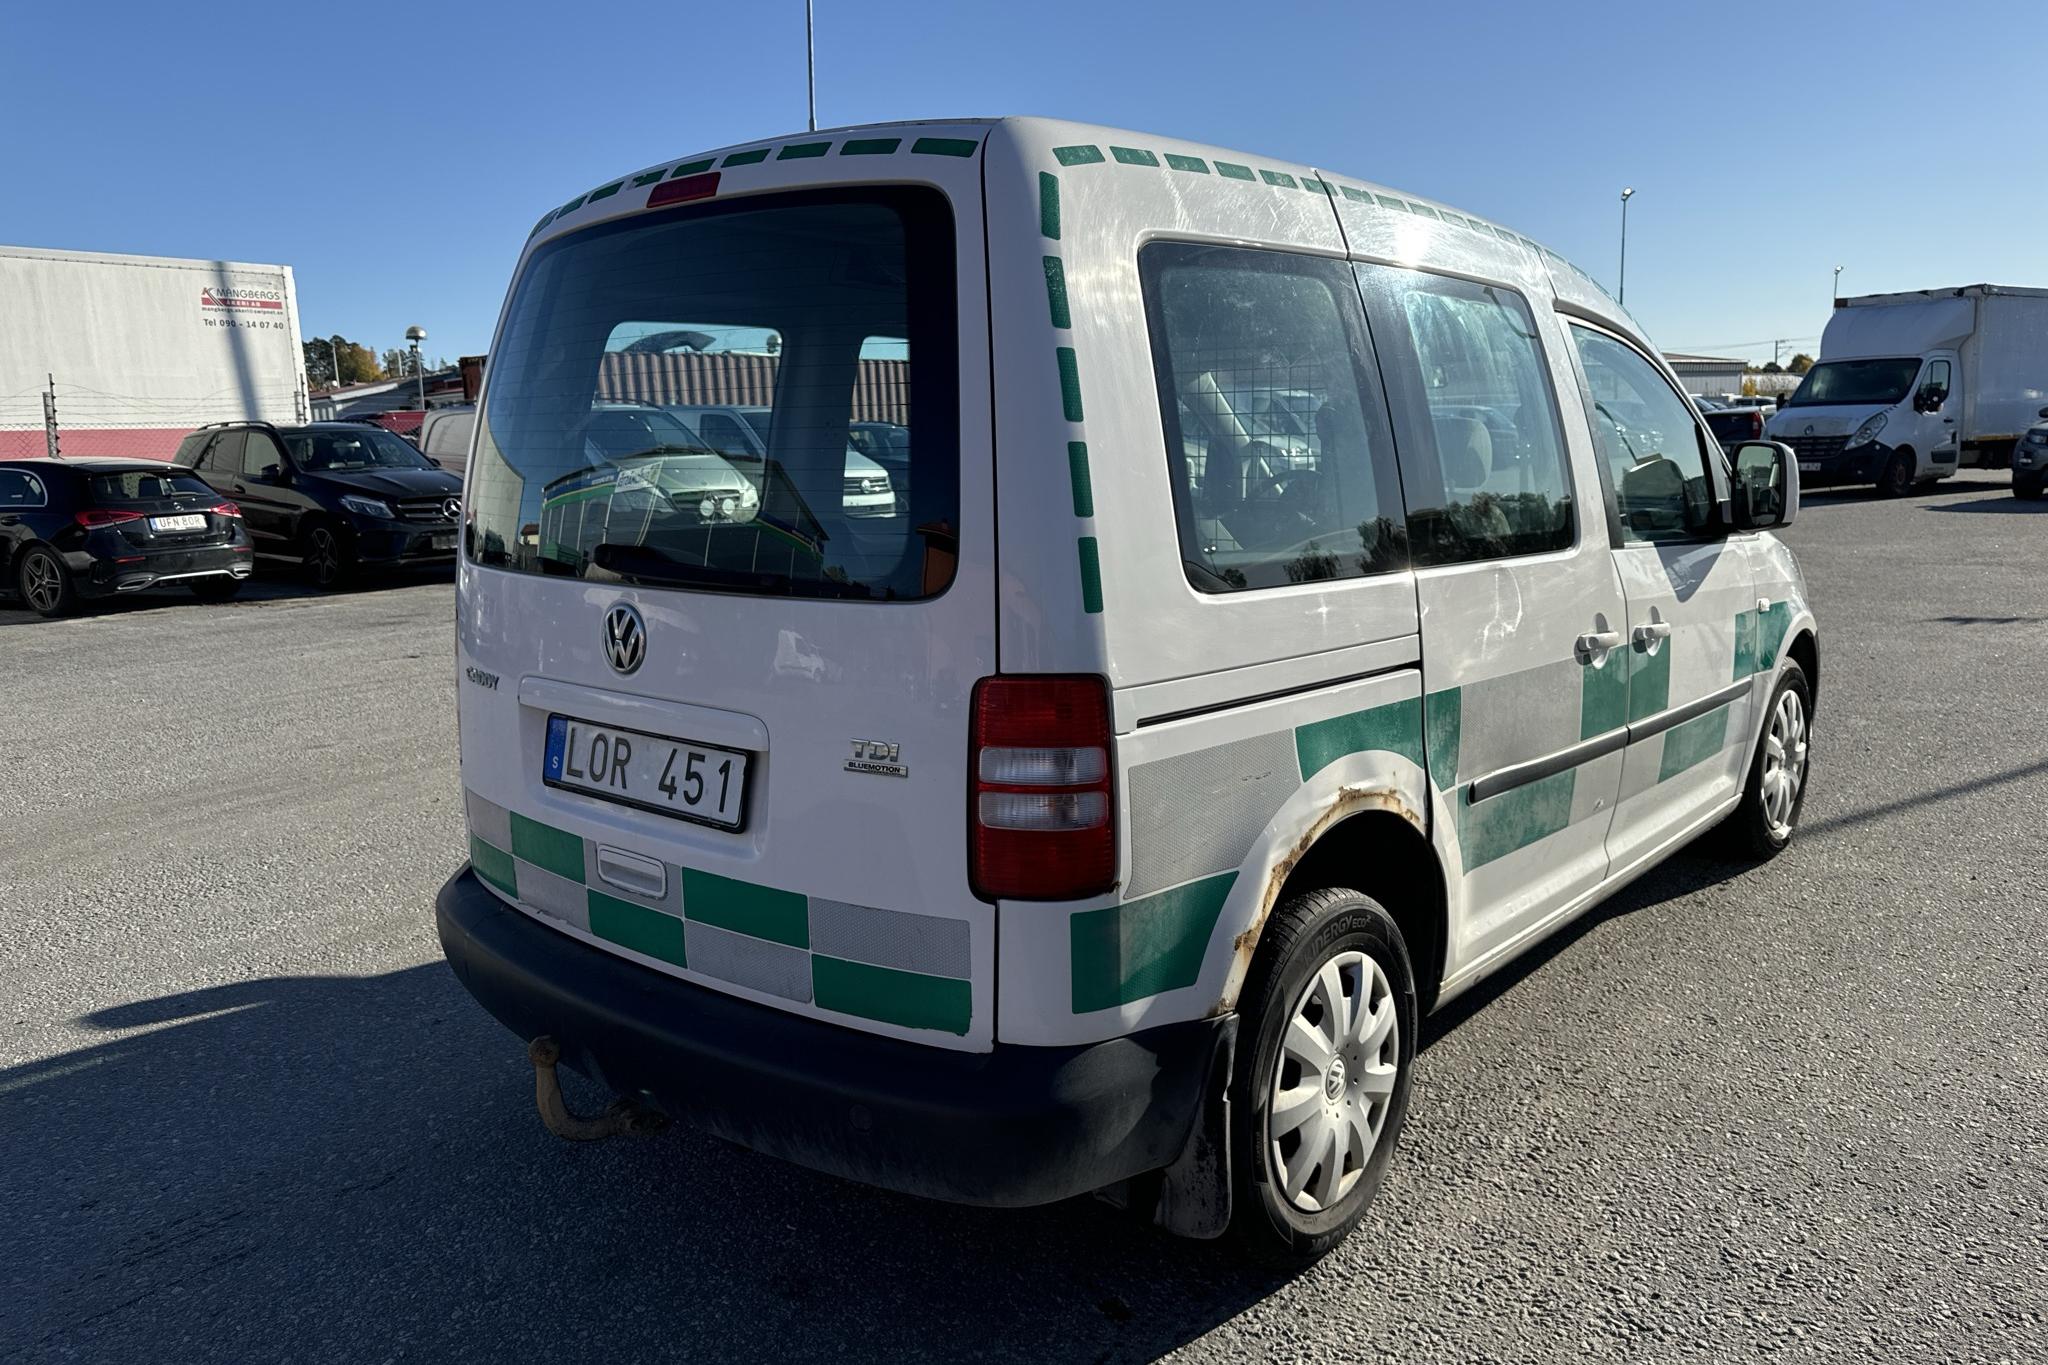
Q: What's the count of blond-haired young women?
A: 0